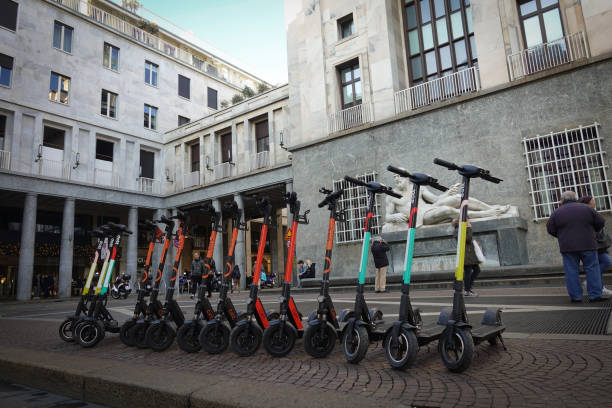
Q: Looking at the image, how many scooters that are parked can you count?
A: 14